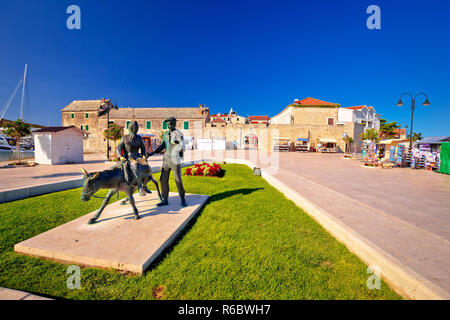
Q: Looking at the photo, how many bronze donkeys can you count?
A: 1